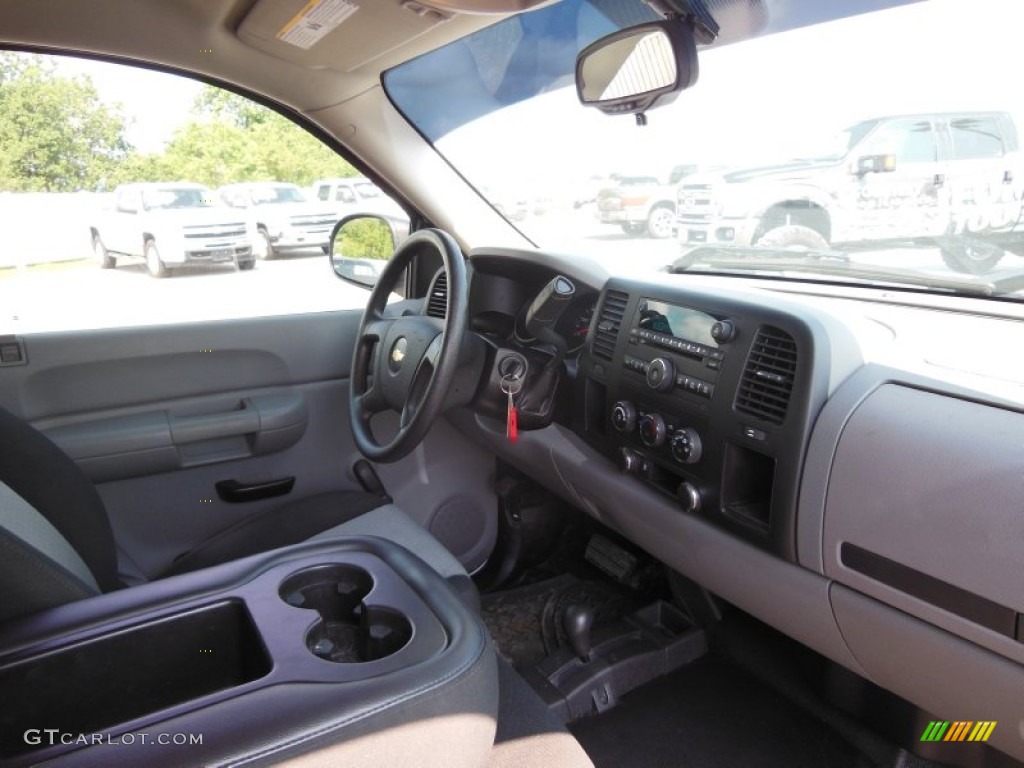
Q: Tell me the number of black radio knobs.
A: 2